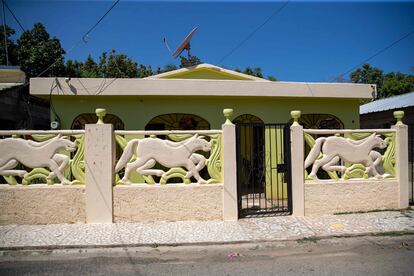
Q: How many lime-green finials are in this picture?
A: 4